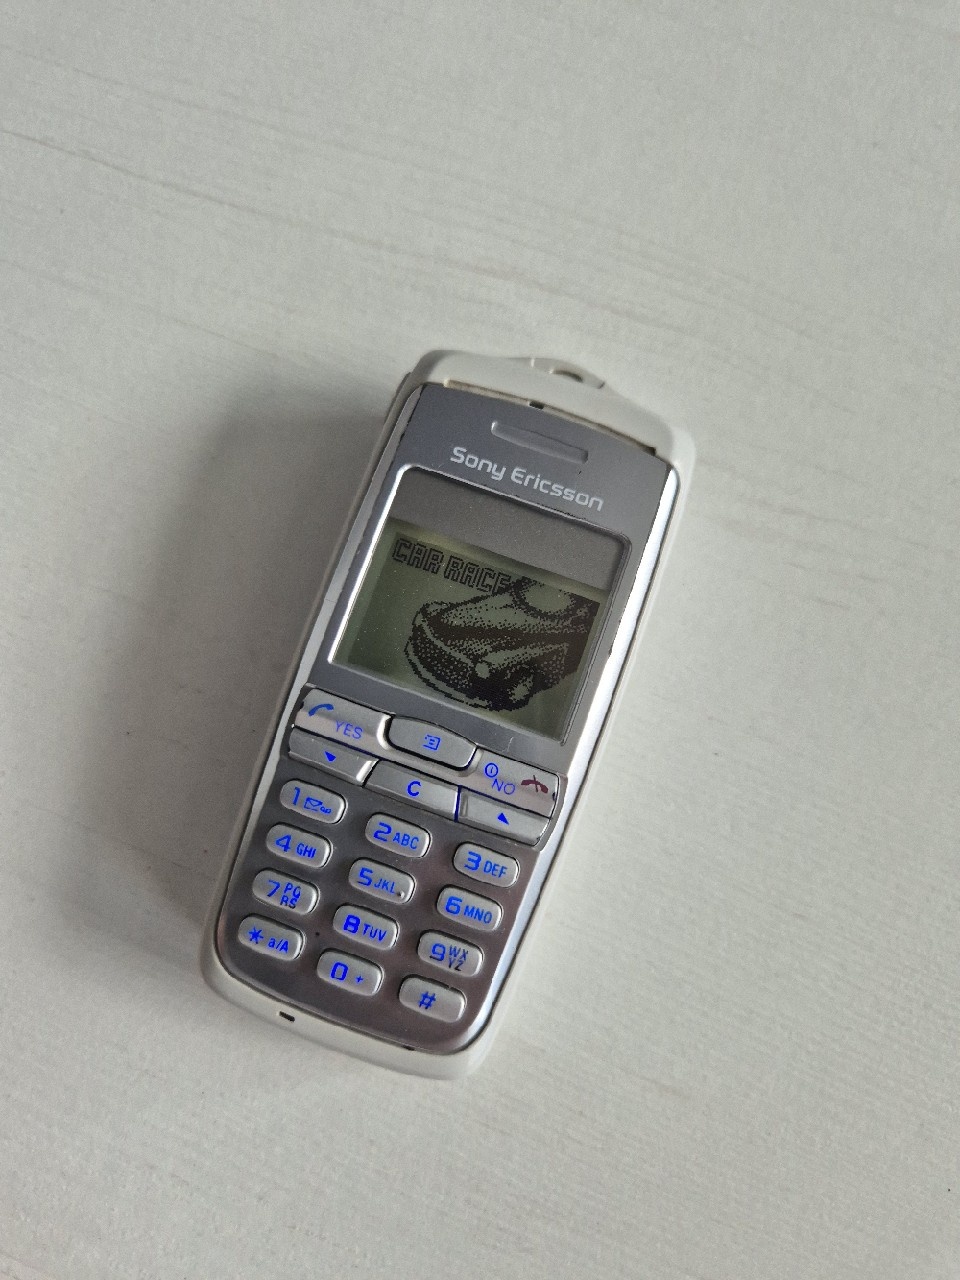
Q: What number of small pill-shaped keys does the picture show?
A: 12